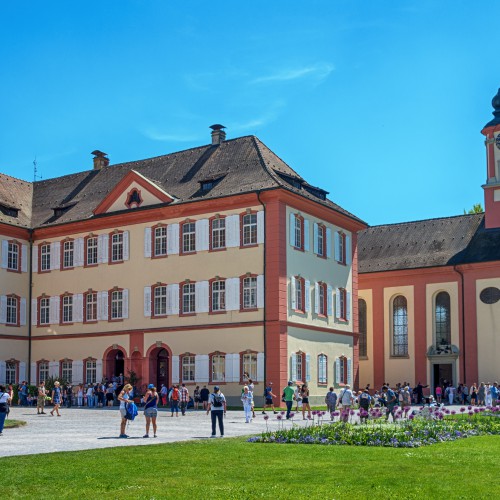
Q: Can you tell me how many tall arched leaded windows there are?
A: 3